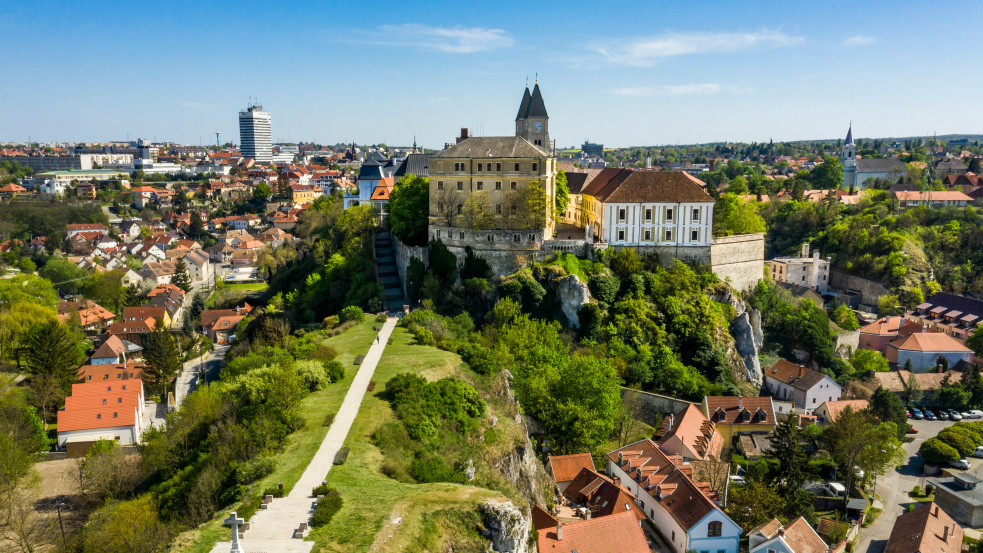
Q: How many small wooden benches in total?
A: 4